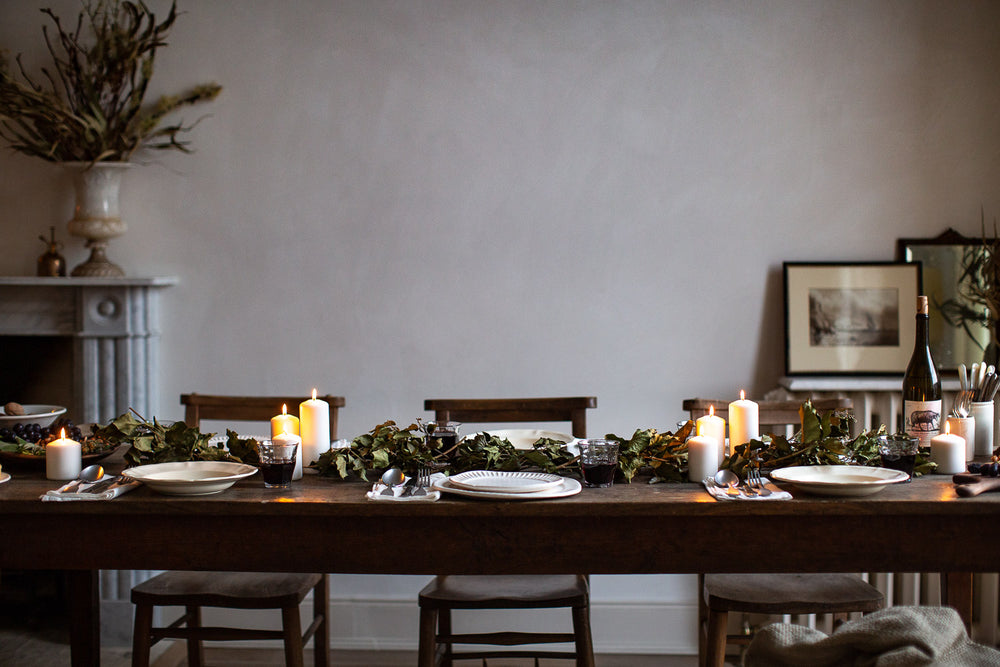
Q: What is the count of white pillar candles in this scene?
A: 8